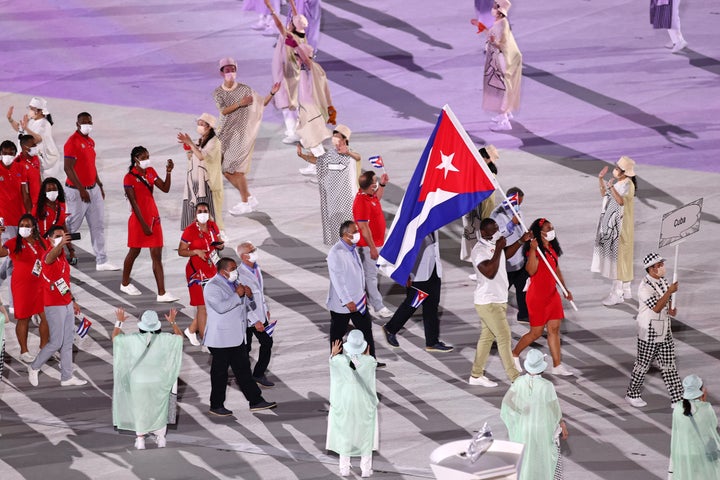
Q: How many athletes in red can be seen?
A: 10